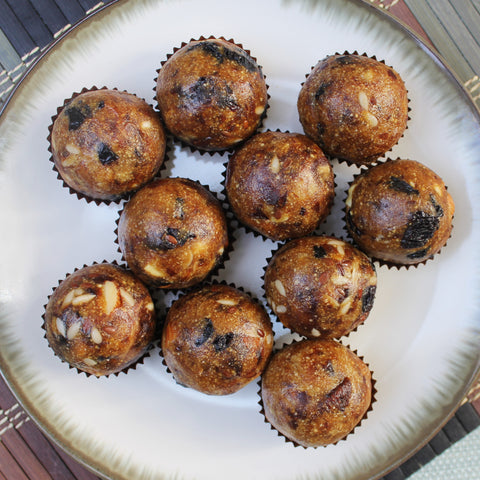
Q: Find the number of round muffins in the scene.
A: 10